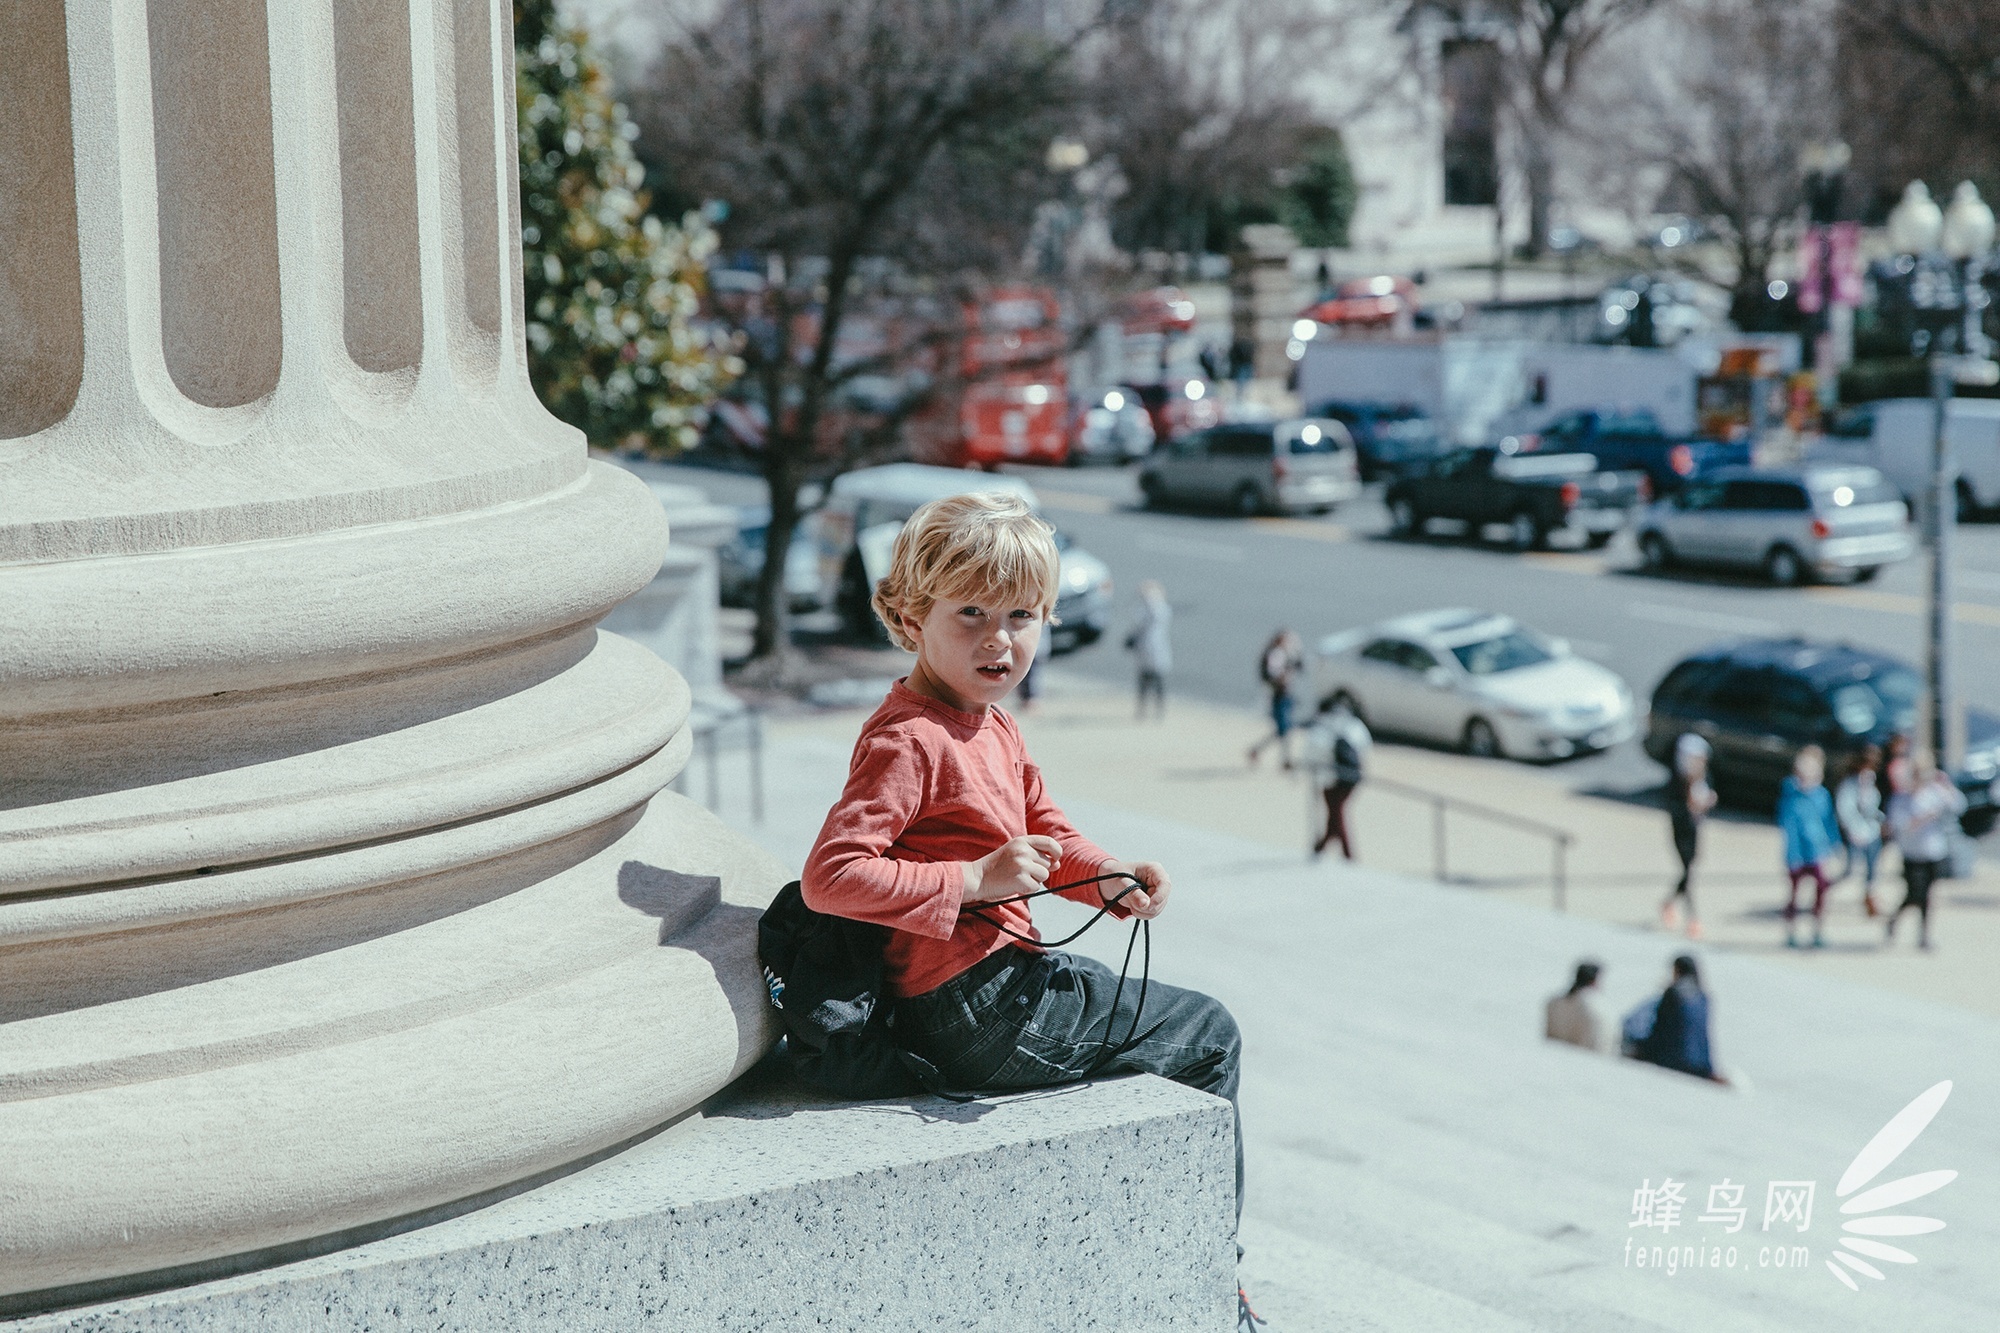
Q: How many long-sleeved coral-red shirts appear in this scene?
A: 1